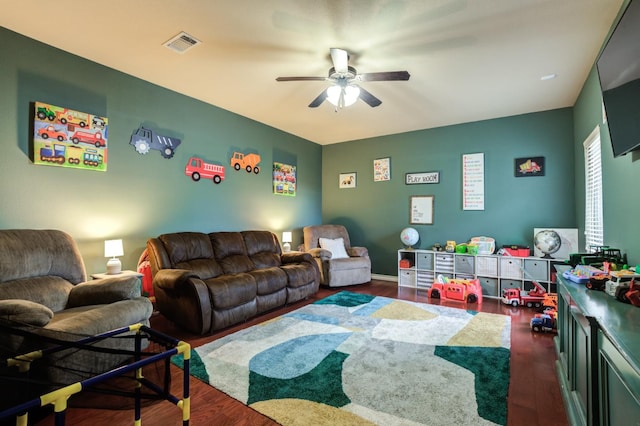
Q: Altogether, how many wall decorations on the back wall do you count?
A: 6